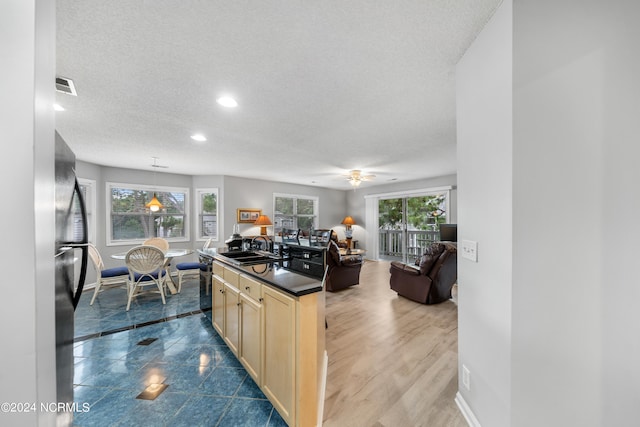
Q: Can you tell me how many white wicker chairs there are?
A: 4